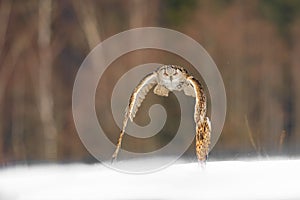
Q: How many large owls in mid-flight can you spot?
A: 1